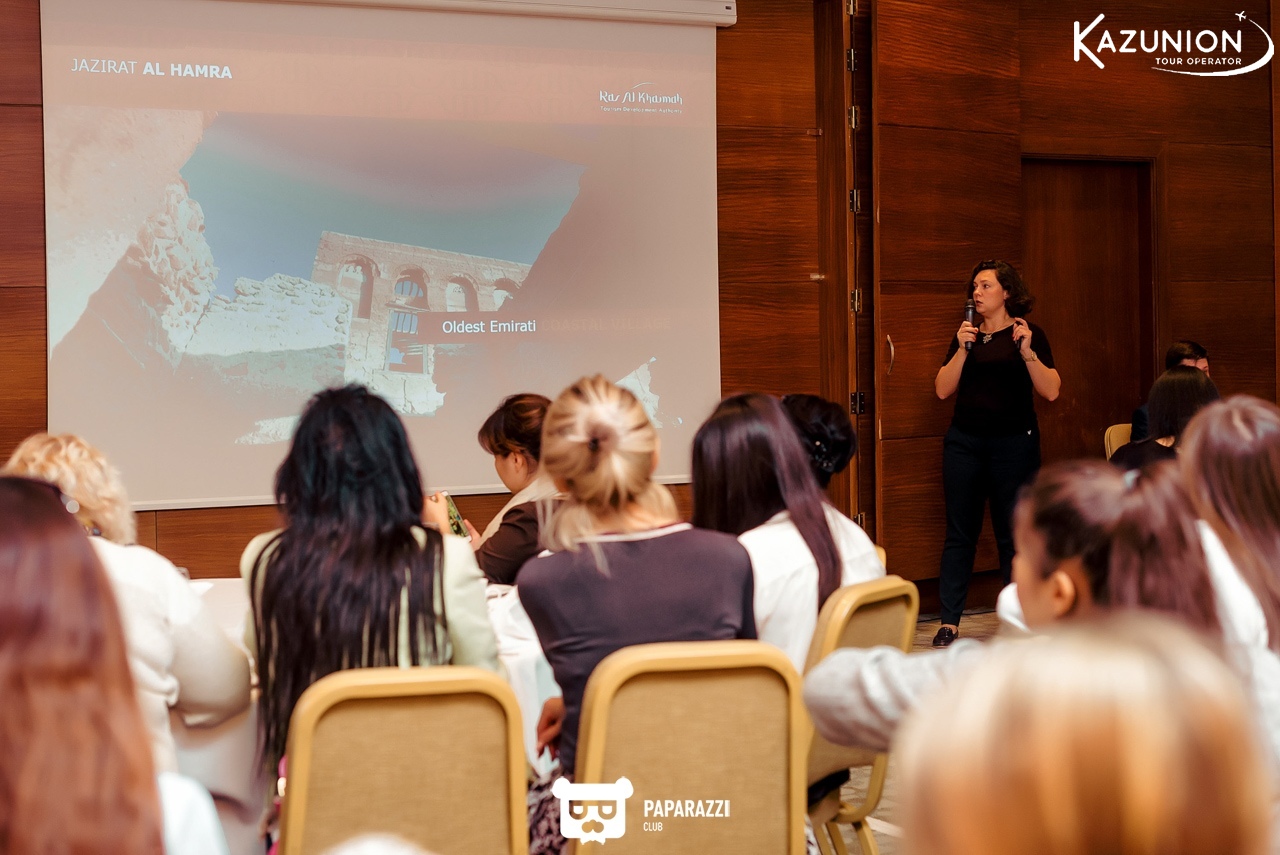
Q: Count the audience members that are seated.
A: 12